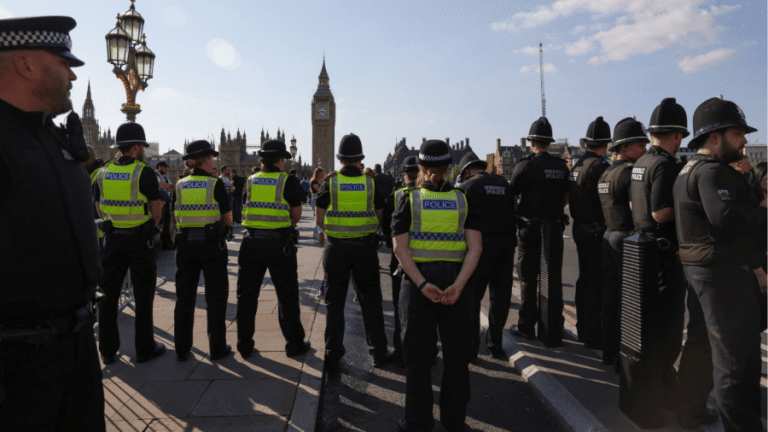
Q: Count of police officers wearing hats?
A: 13